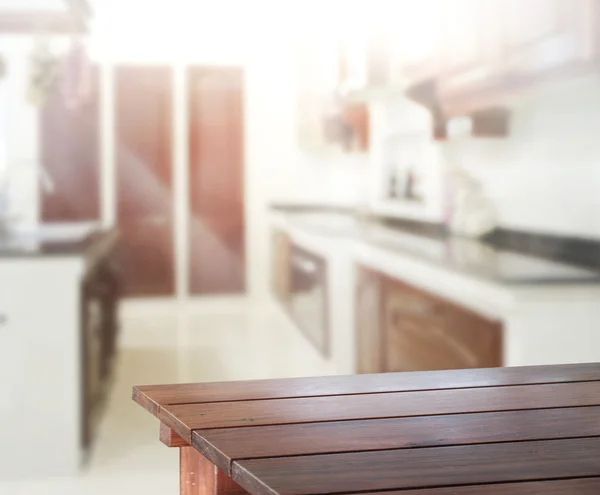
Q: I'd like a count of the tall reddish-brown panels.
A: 3